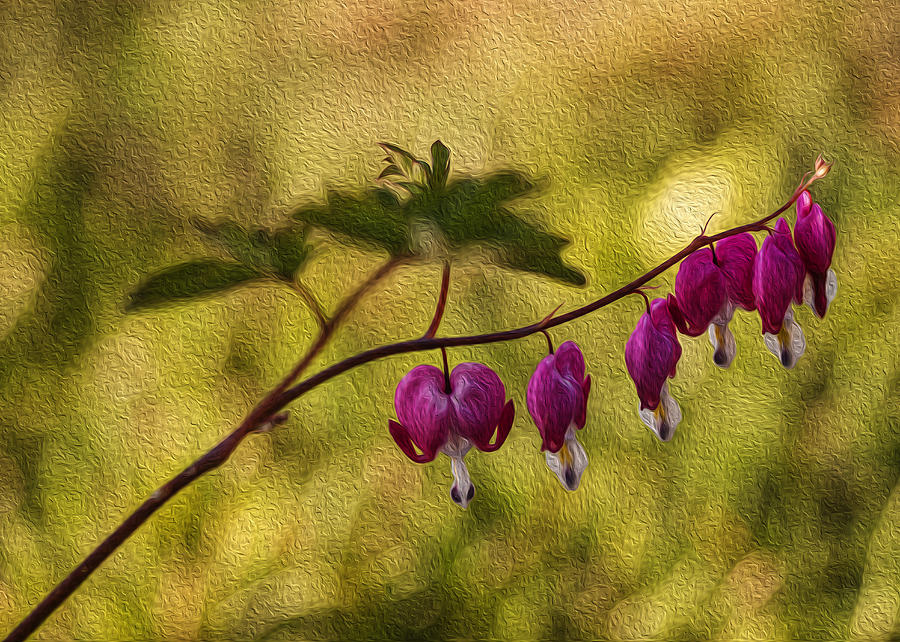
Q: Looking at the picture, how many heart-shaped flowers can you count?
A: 6